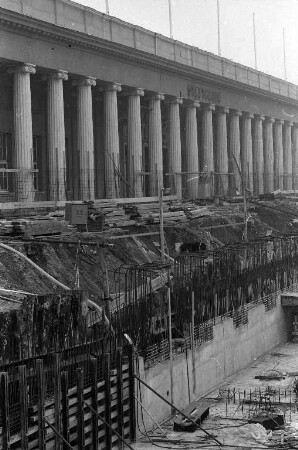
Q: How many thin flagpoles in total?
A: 5